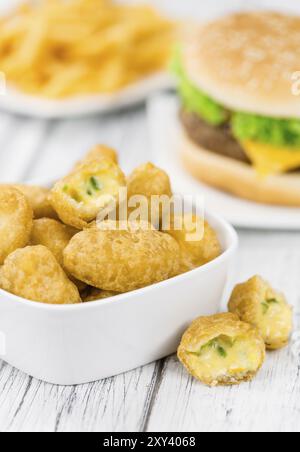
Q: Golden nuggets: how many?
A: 11